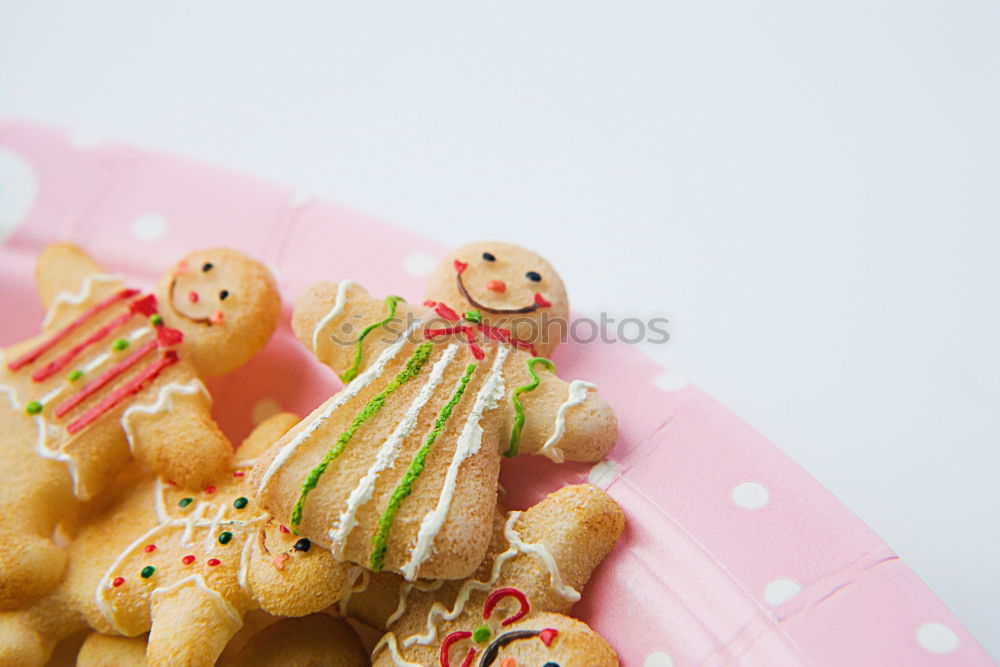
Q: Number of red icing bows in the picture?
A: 3